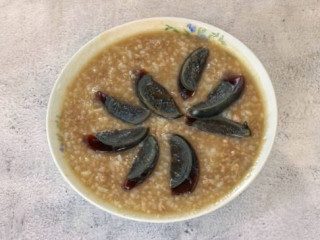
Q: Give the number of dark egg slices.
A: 8